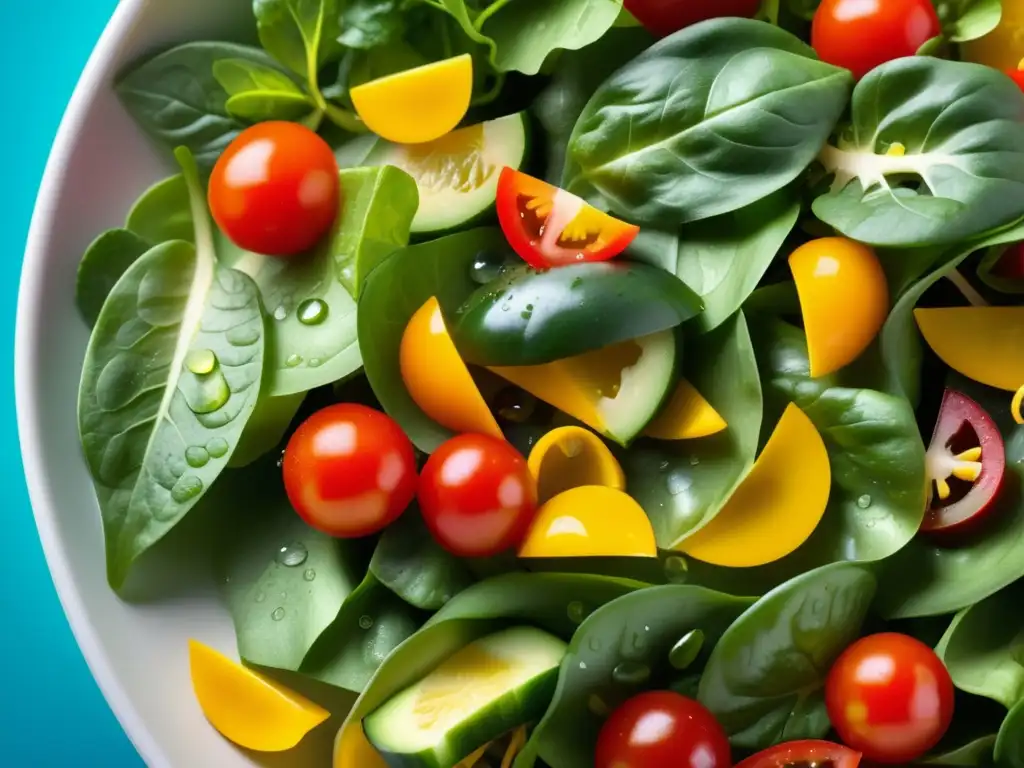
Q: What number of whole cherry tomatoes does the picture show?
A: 7